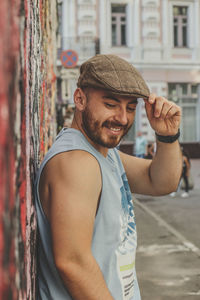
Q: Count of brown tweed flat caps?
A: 1